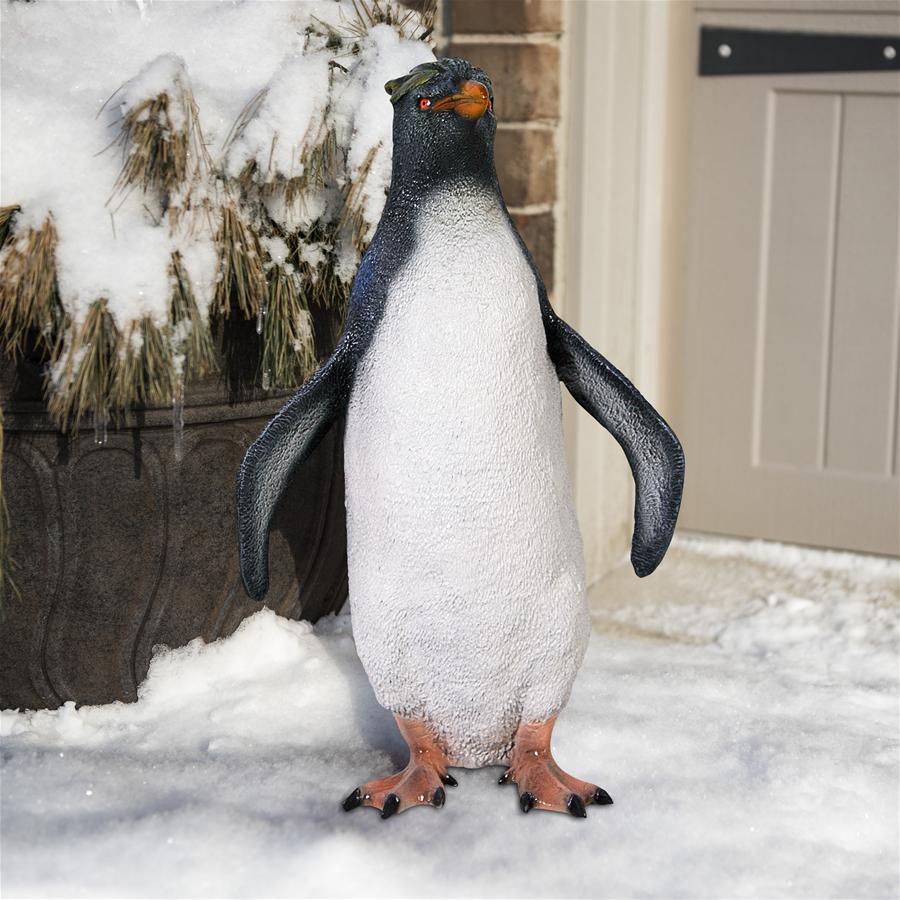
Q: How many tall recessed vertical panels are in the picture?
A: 2